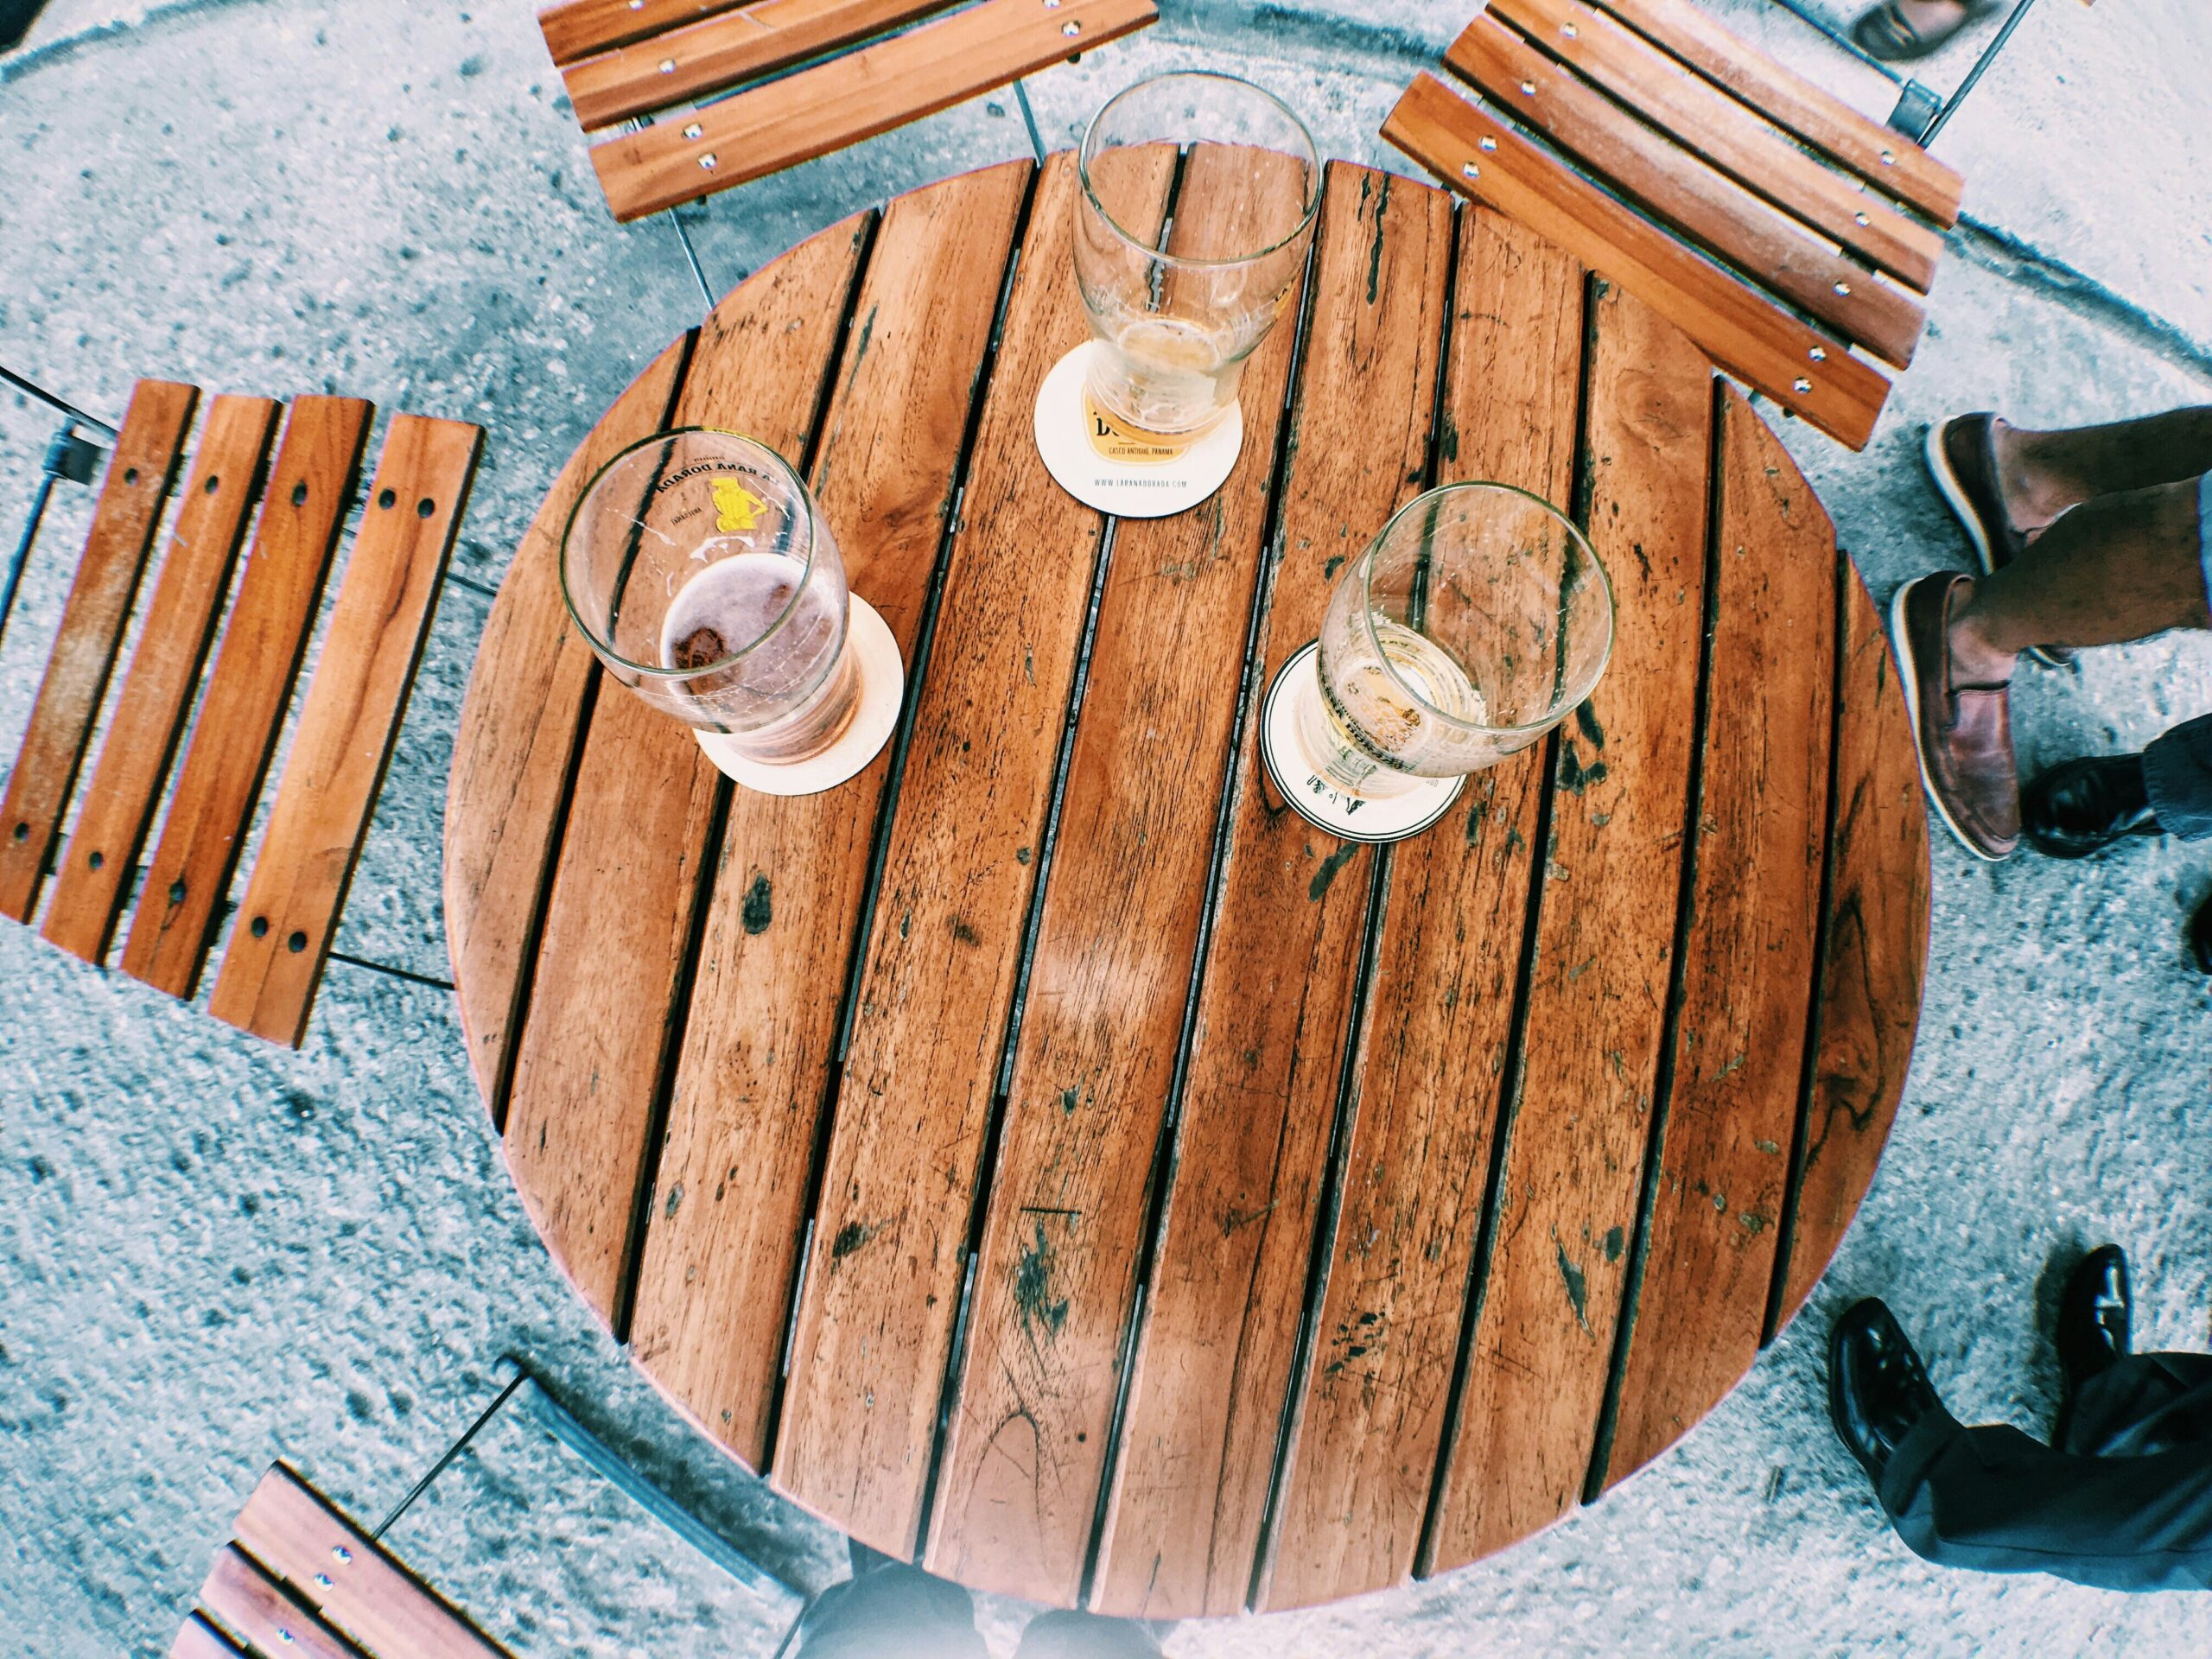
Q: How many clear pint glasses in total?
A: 3